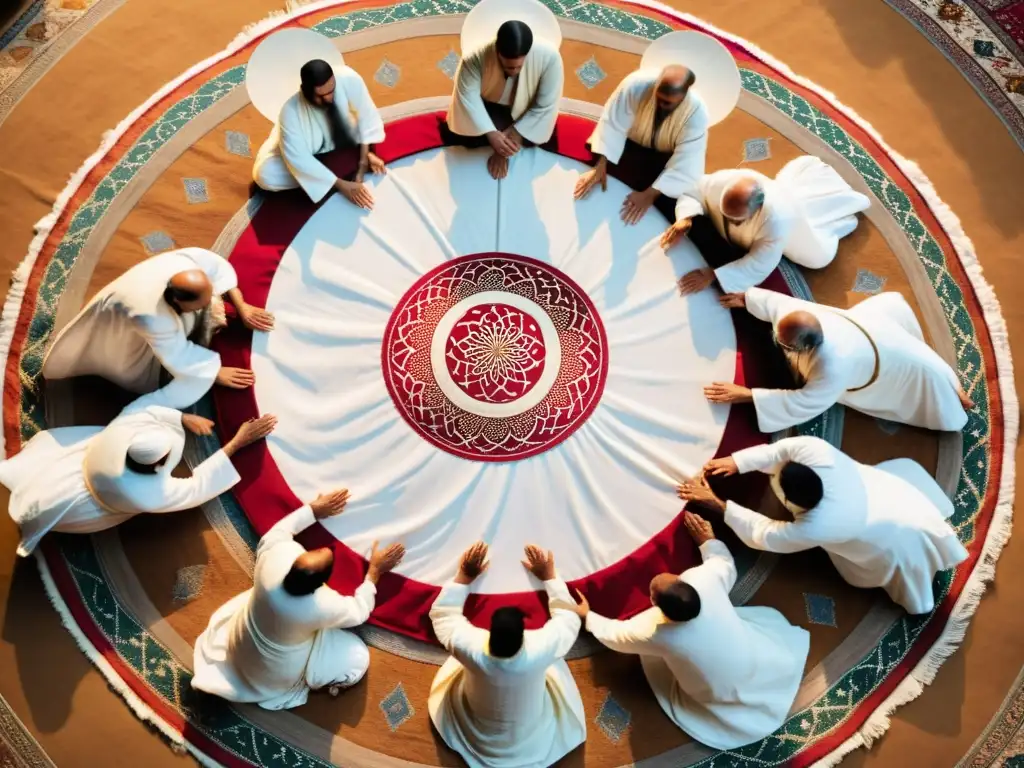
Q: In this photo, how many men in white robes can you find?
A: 11